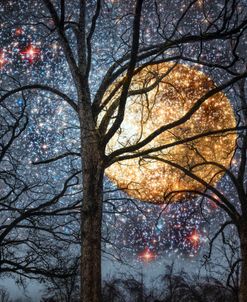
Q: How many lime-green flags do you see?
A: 0